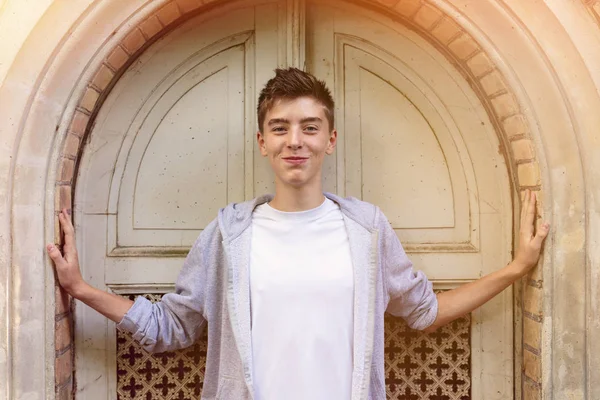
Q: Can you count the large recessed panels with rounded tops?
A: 2